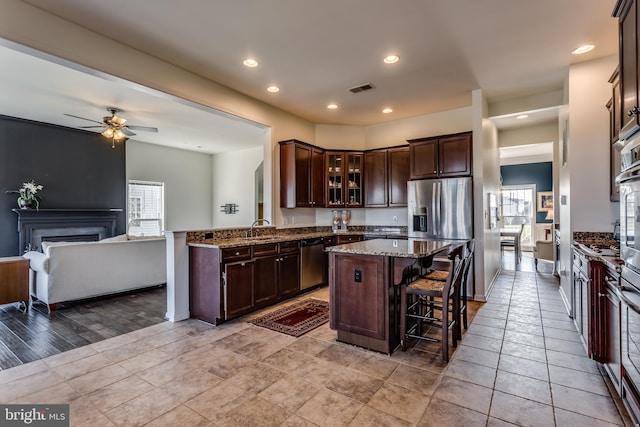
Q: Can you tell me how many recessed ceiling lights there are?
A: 7